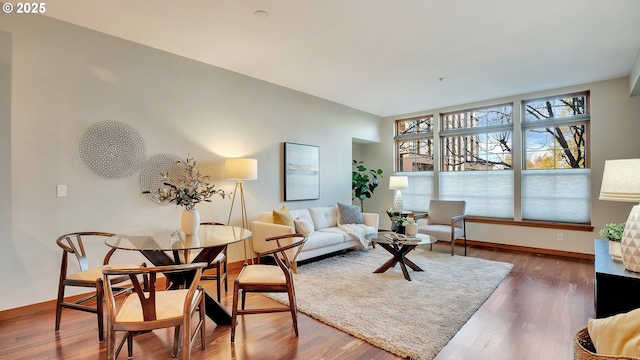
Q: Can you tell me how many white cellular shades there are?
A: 3